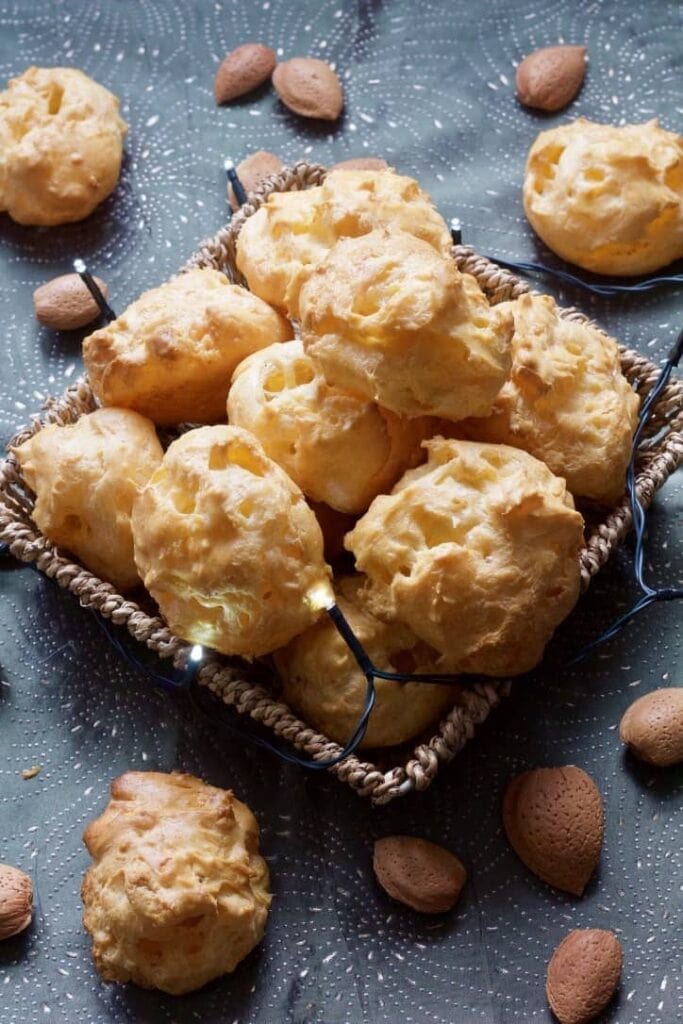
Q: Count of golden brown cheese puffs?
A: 12